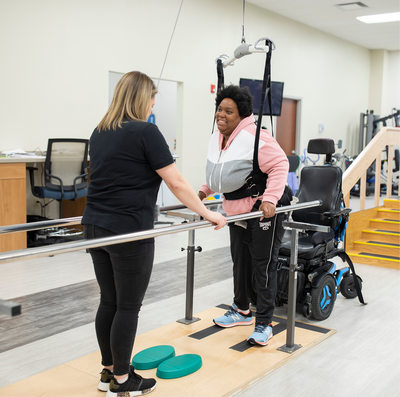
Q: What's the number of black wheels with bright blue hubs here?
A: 1